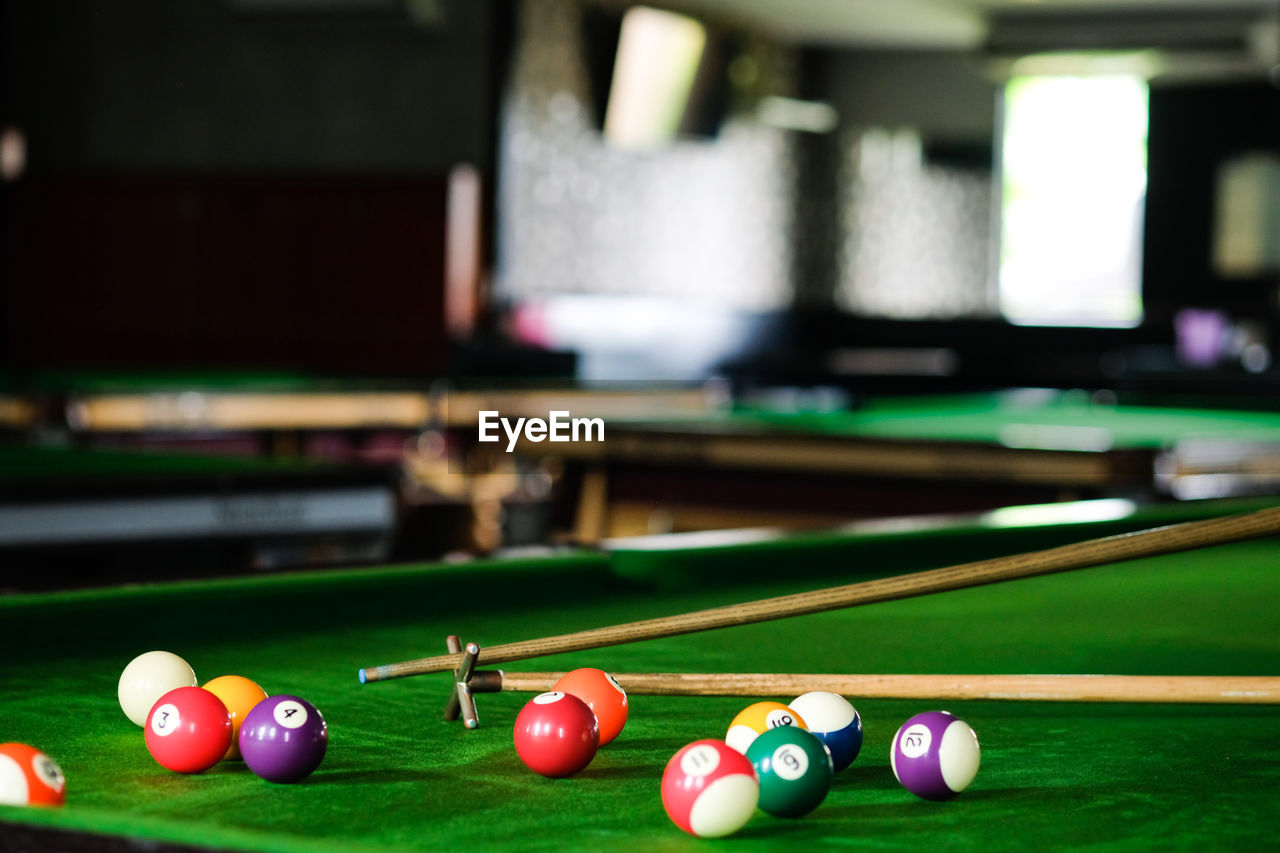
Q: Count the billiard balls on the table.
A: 12